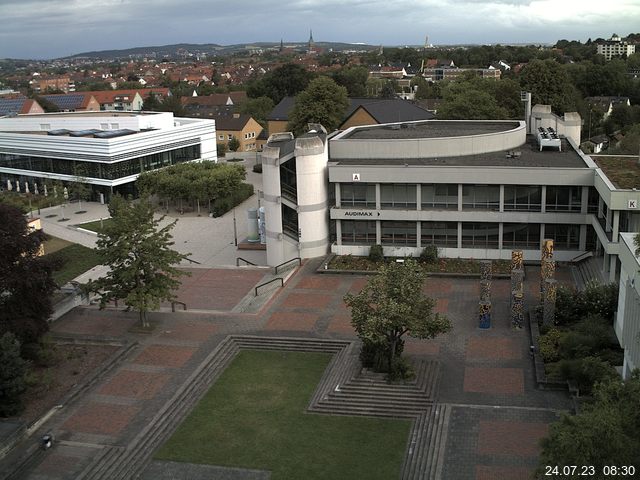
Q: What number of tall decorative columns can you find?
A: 3